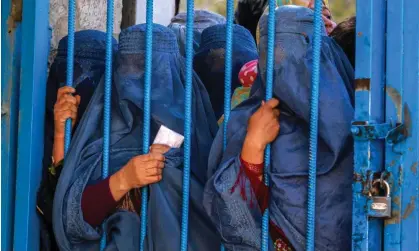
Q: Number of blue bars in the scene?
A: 7